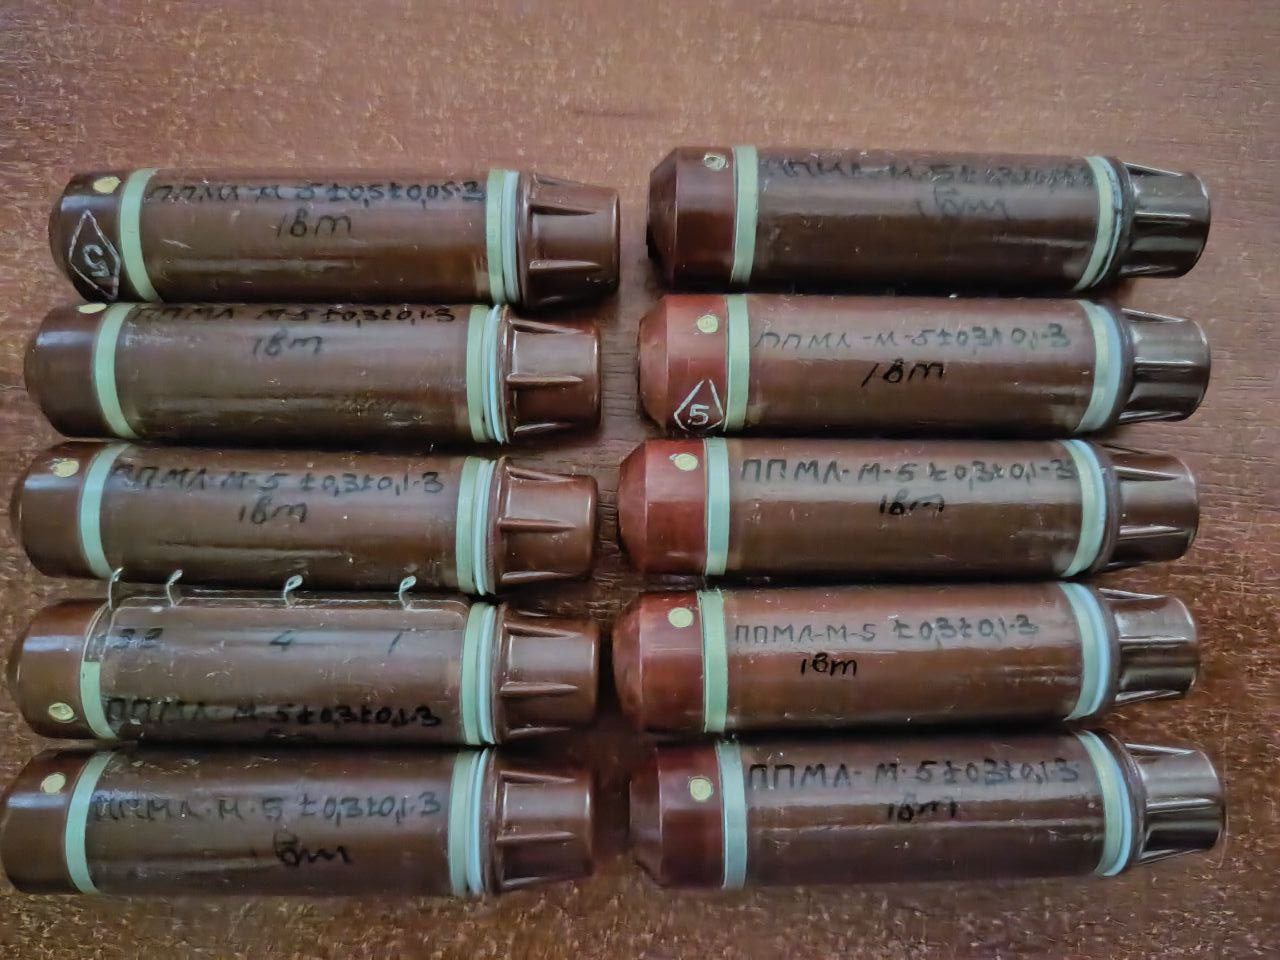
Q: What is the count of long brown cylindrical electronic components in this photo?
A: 10